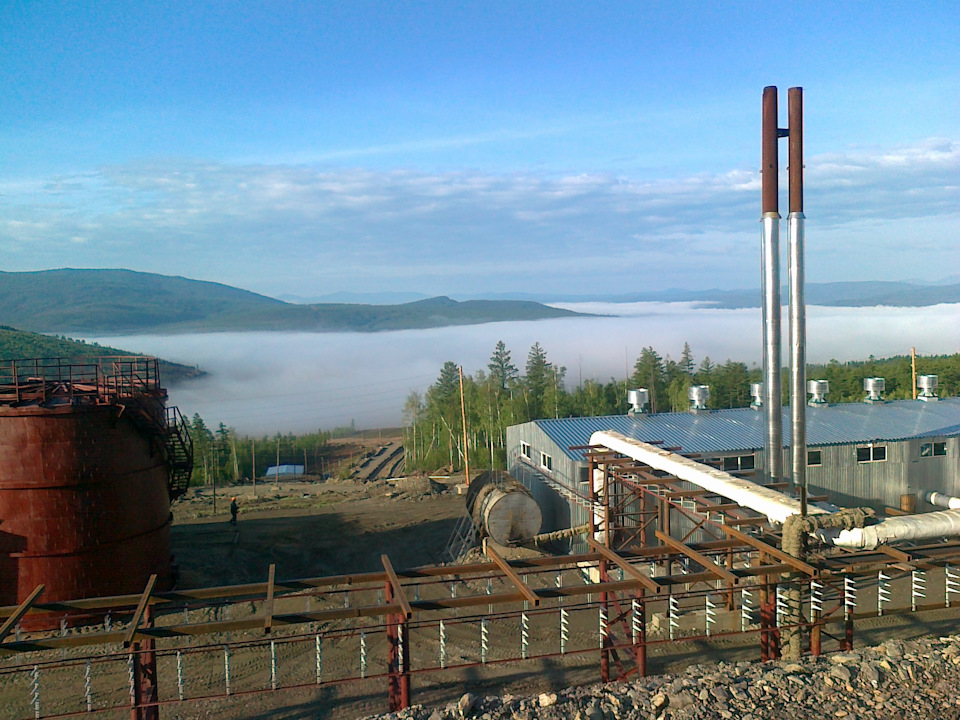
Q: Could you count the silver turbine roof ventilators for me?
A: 6